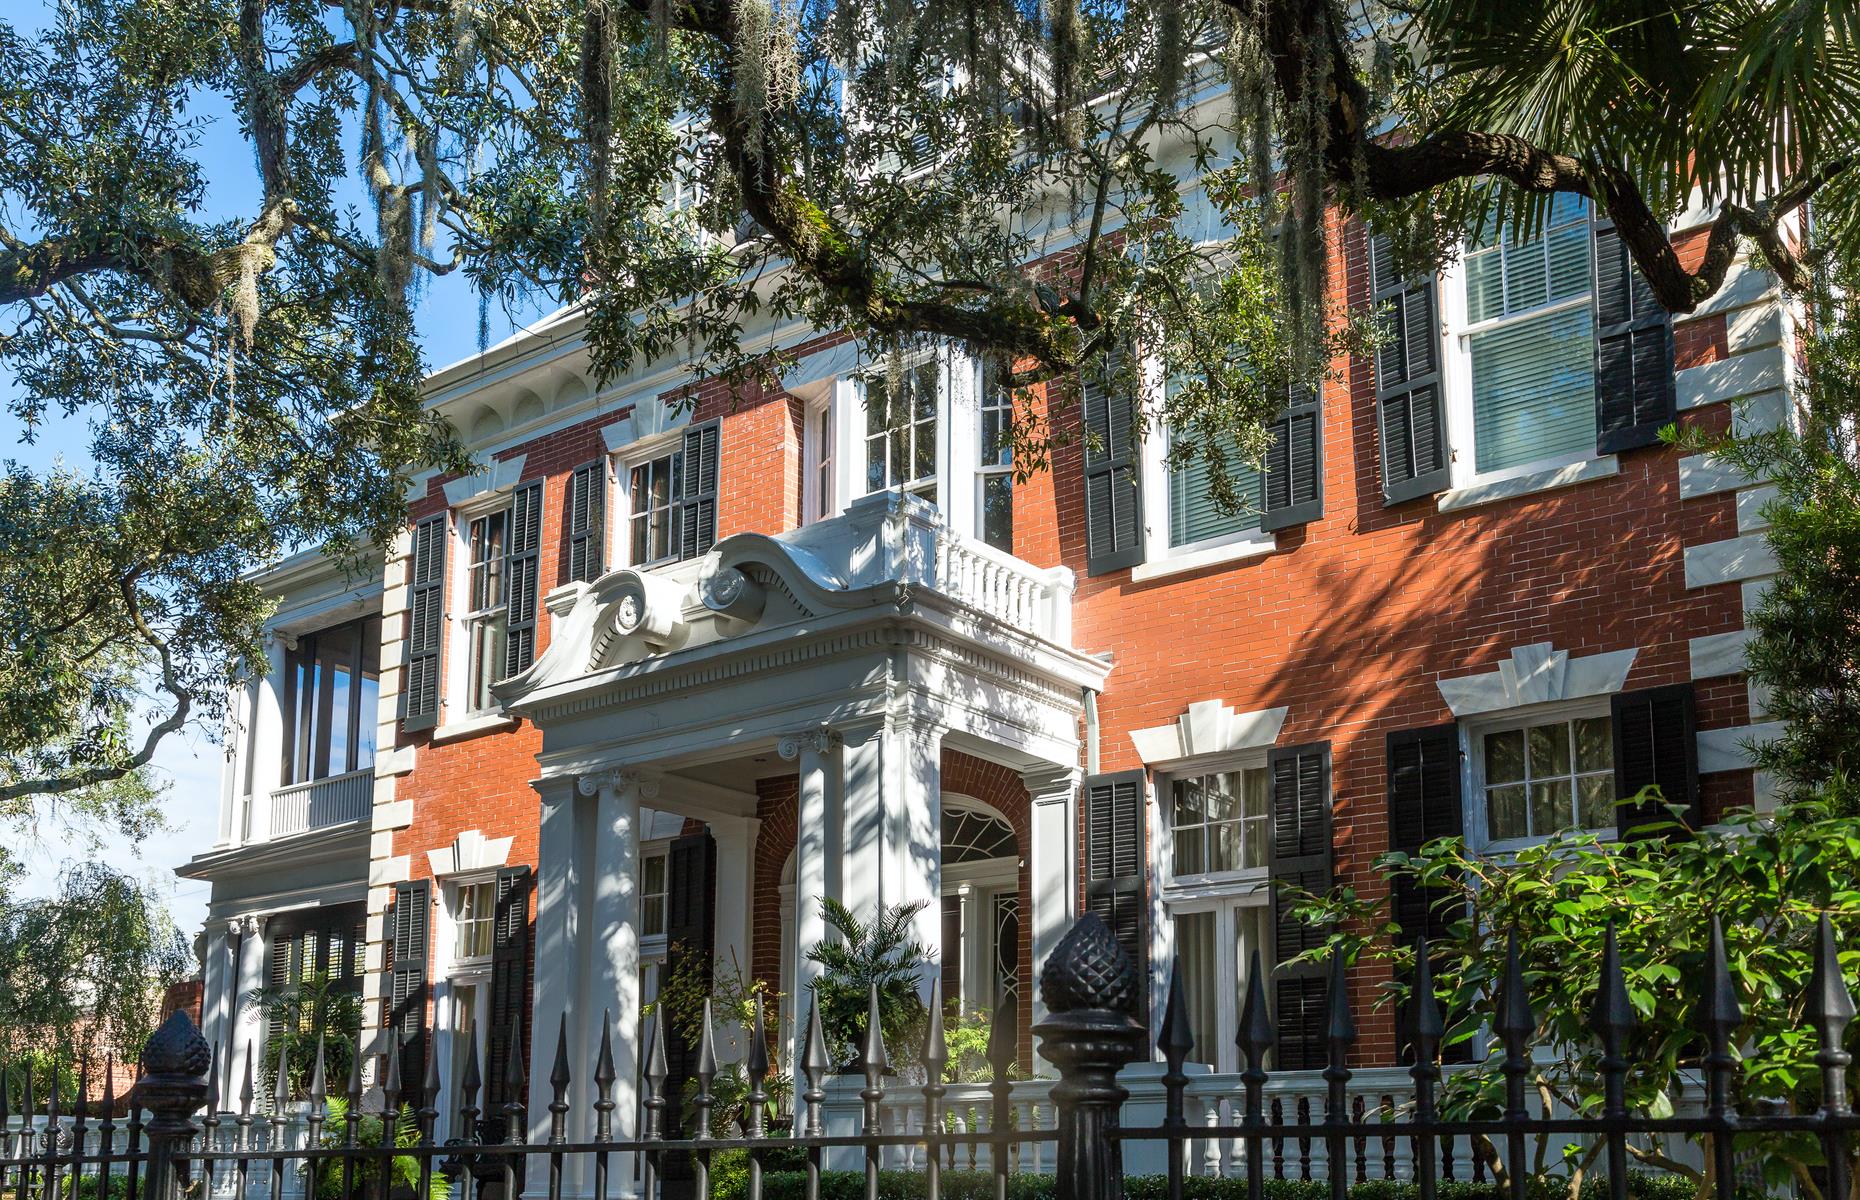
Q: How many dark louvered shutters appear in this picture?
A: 15